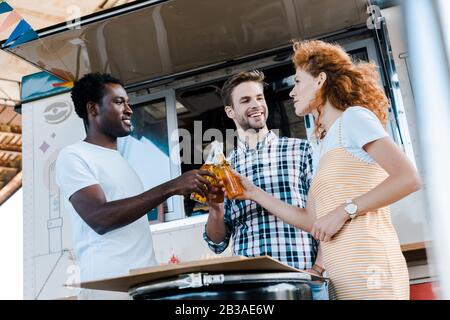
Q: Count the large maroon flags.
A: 0